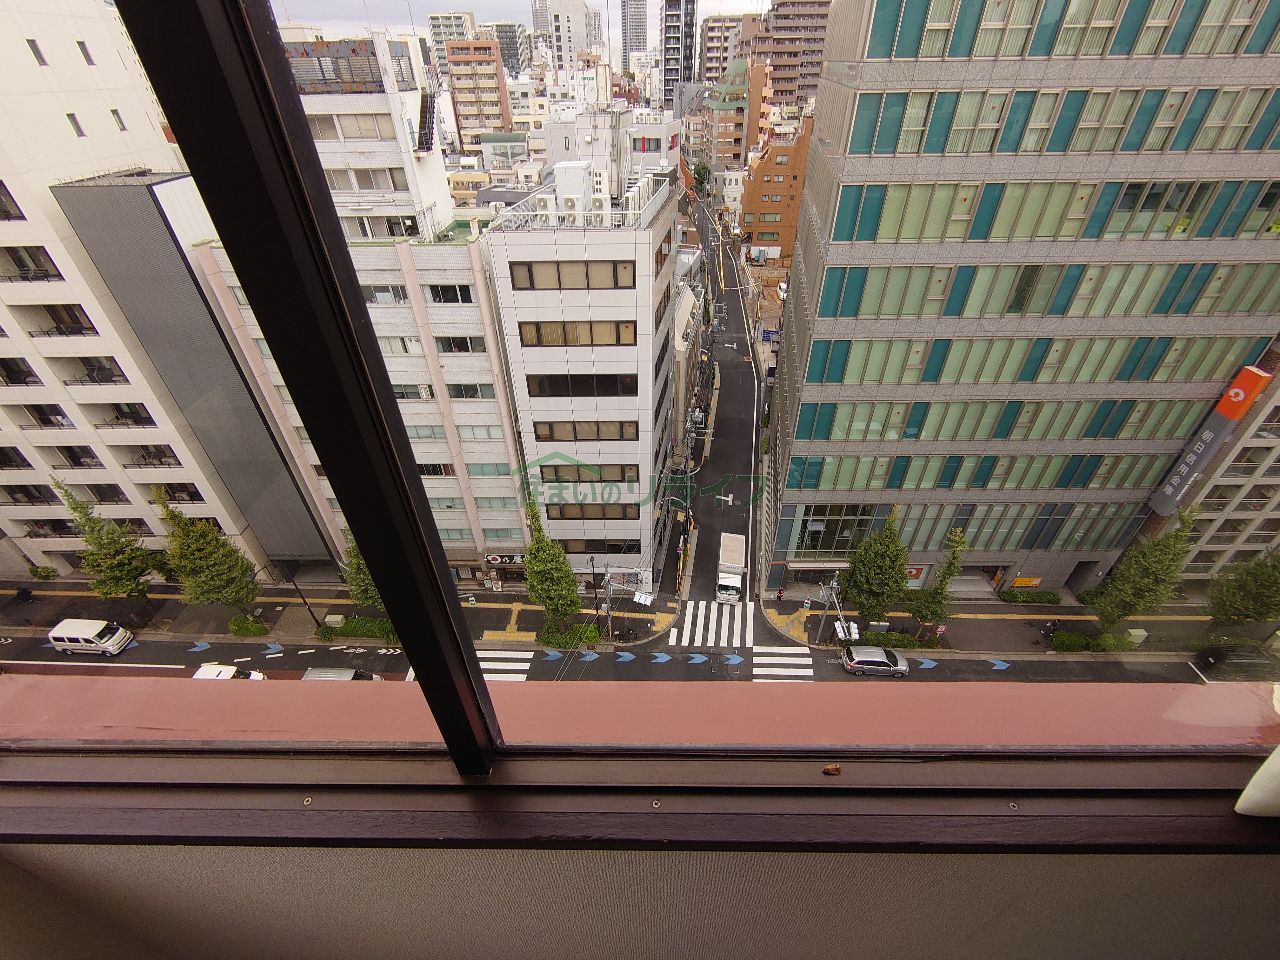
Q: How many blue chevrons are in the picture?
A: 12